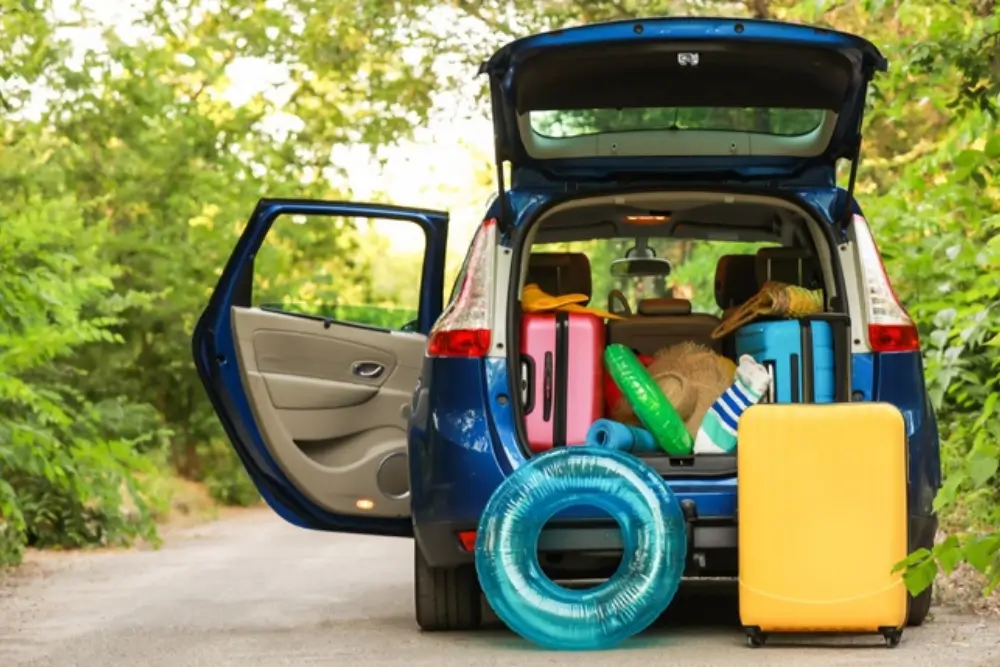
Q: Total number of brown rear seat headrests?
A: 3